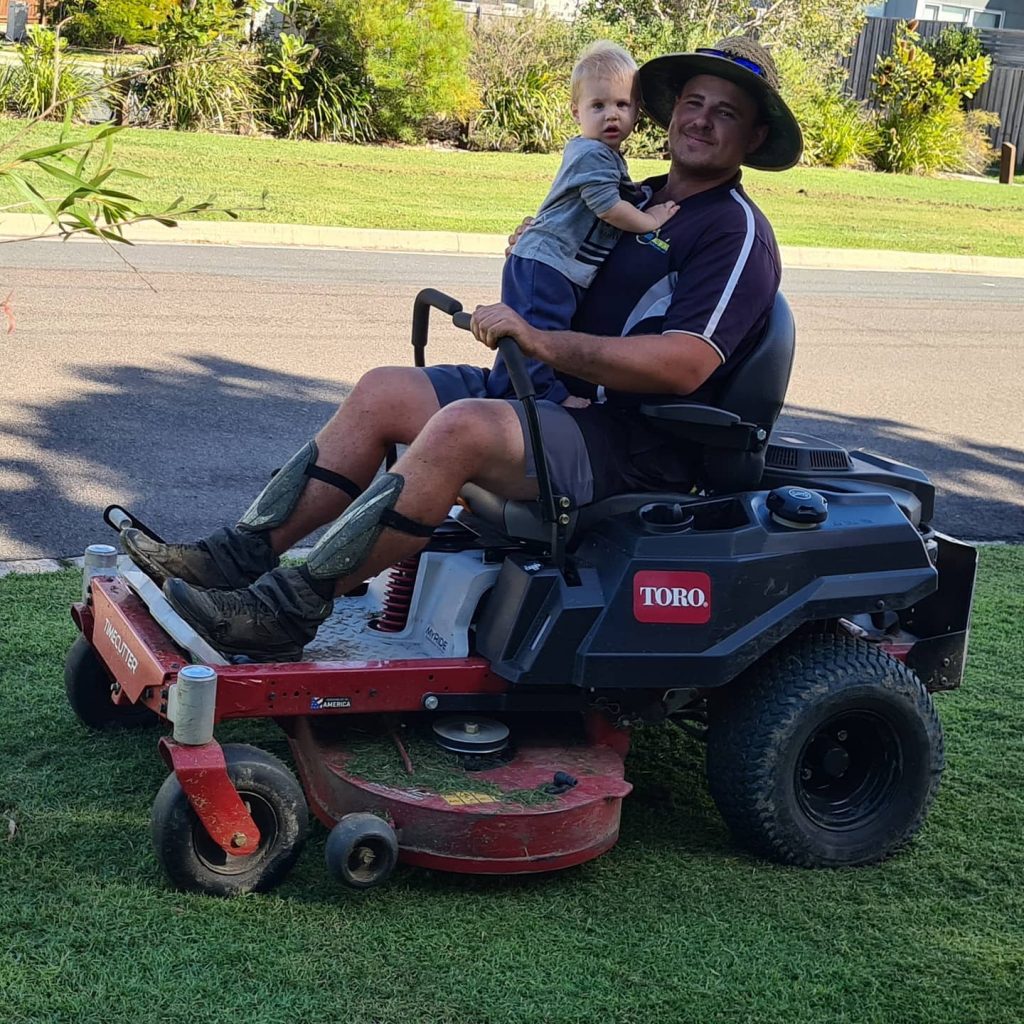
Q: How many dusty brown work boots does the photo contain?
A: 2